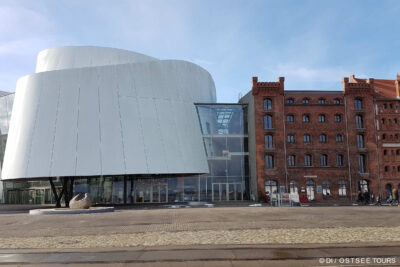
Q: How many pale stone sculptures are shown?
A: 1